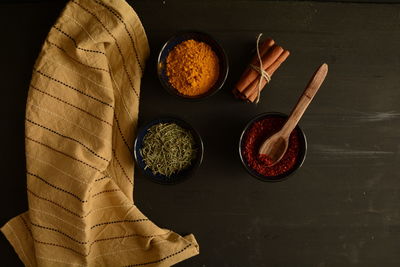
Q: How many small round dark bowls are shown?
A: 3